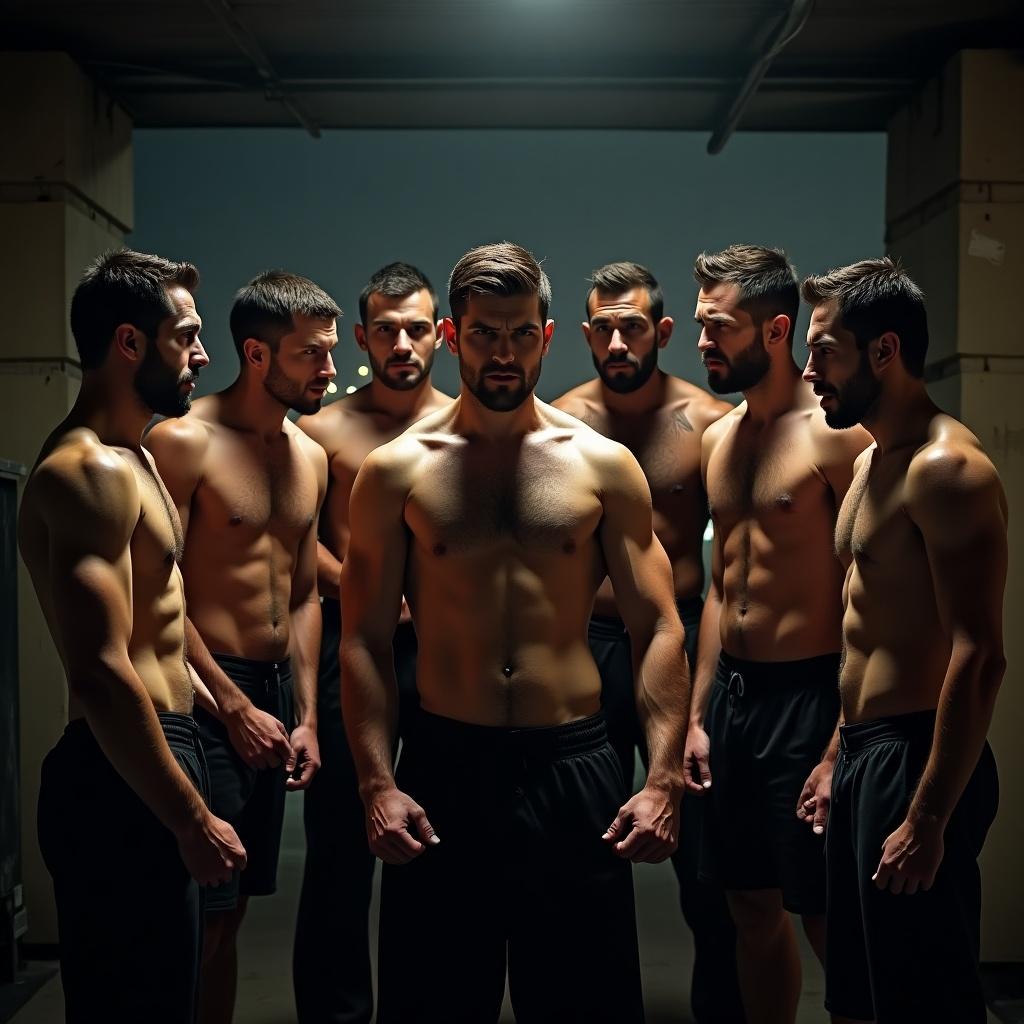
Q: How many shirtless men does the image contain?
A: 7